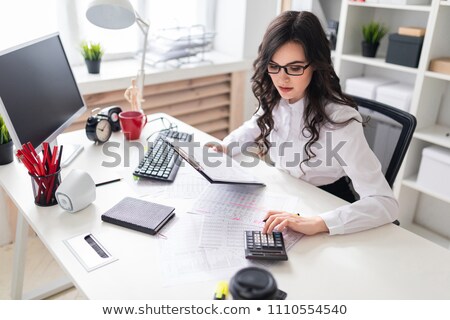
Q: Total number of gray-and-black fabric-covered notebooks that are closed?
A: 1